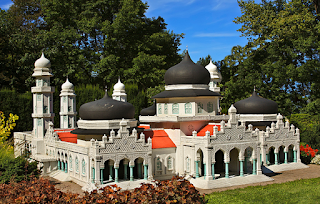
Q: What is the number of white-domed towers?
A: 4